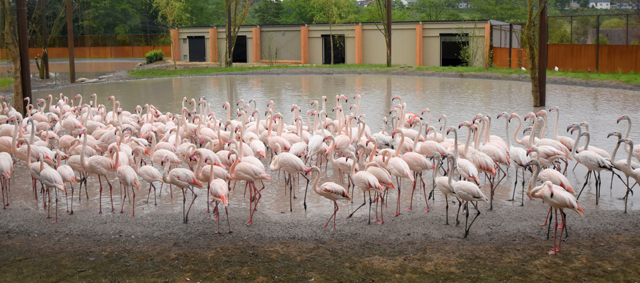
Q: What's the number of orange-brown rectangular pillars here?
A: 7